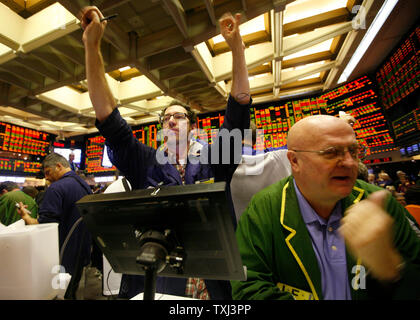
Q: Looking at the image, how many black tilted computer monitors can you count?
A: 1